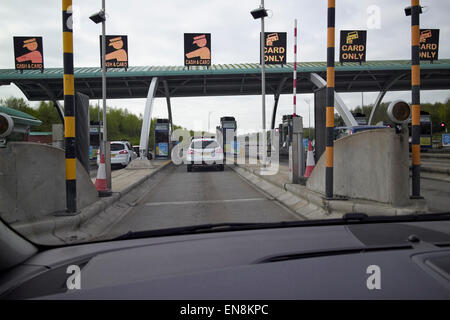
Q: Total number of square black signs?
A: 6